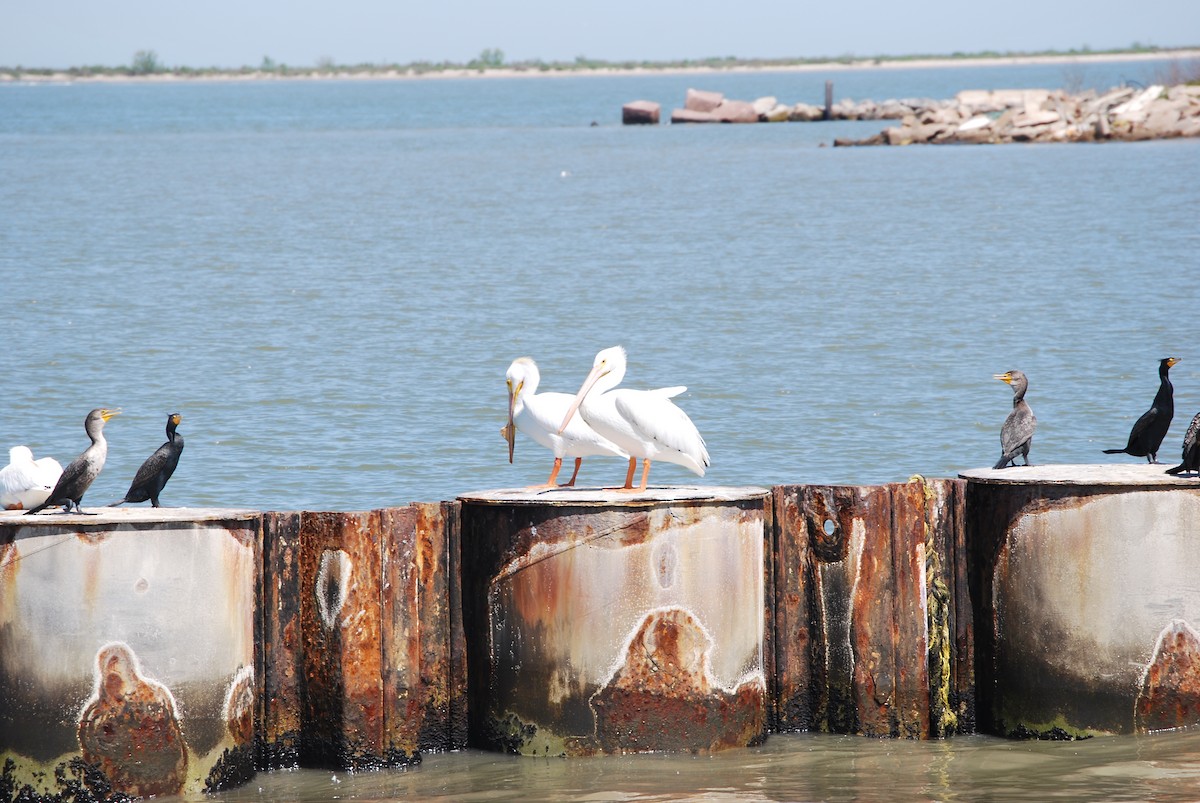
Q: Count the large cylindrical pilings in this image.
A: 3